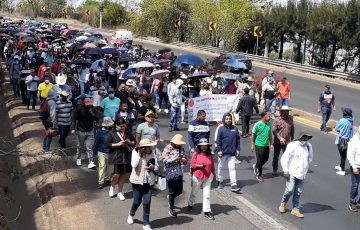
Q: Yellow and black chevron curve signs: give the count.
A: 7